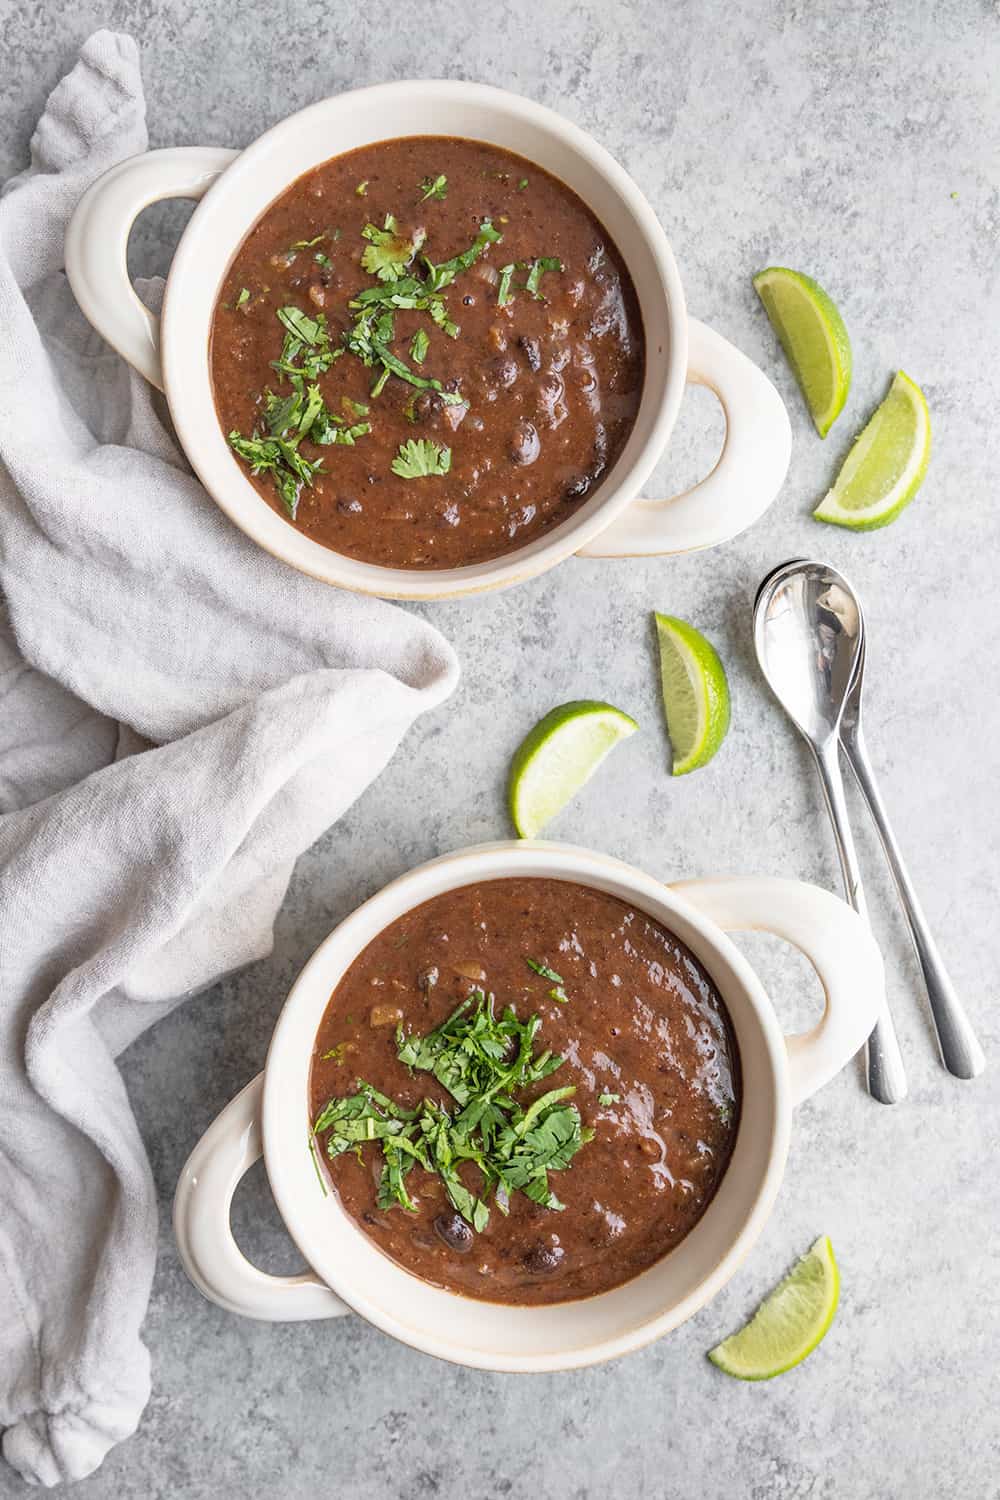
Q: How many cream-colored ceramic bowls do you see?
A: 2